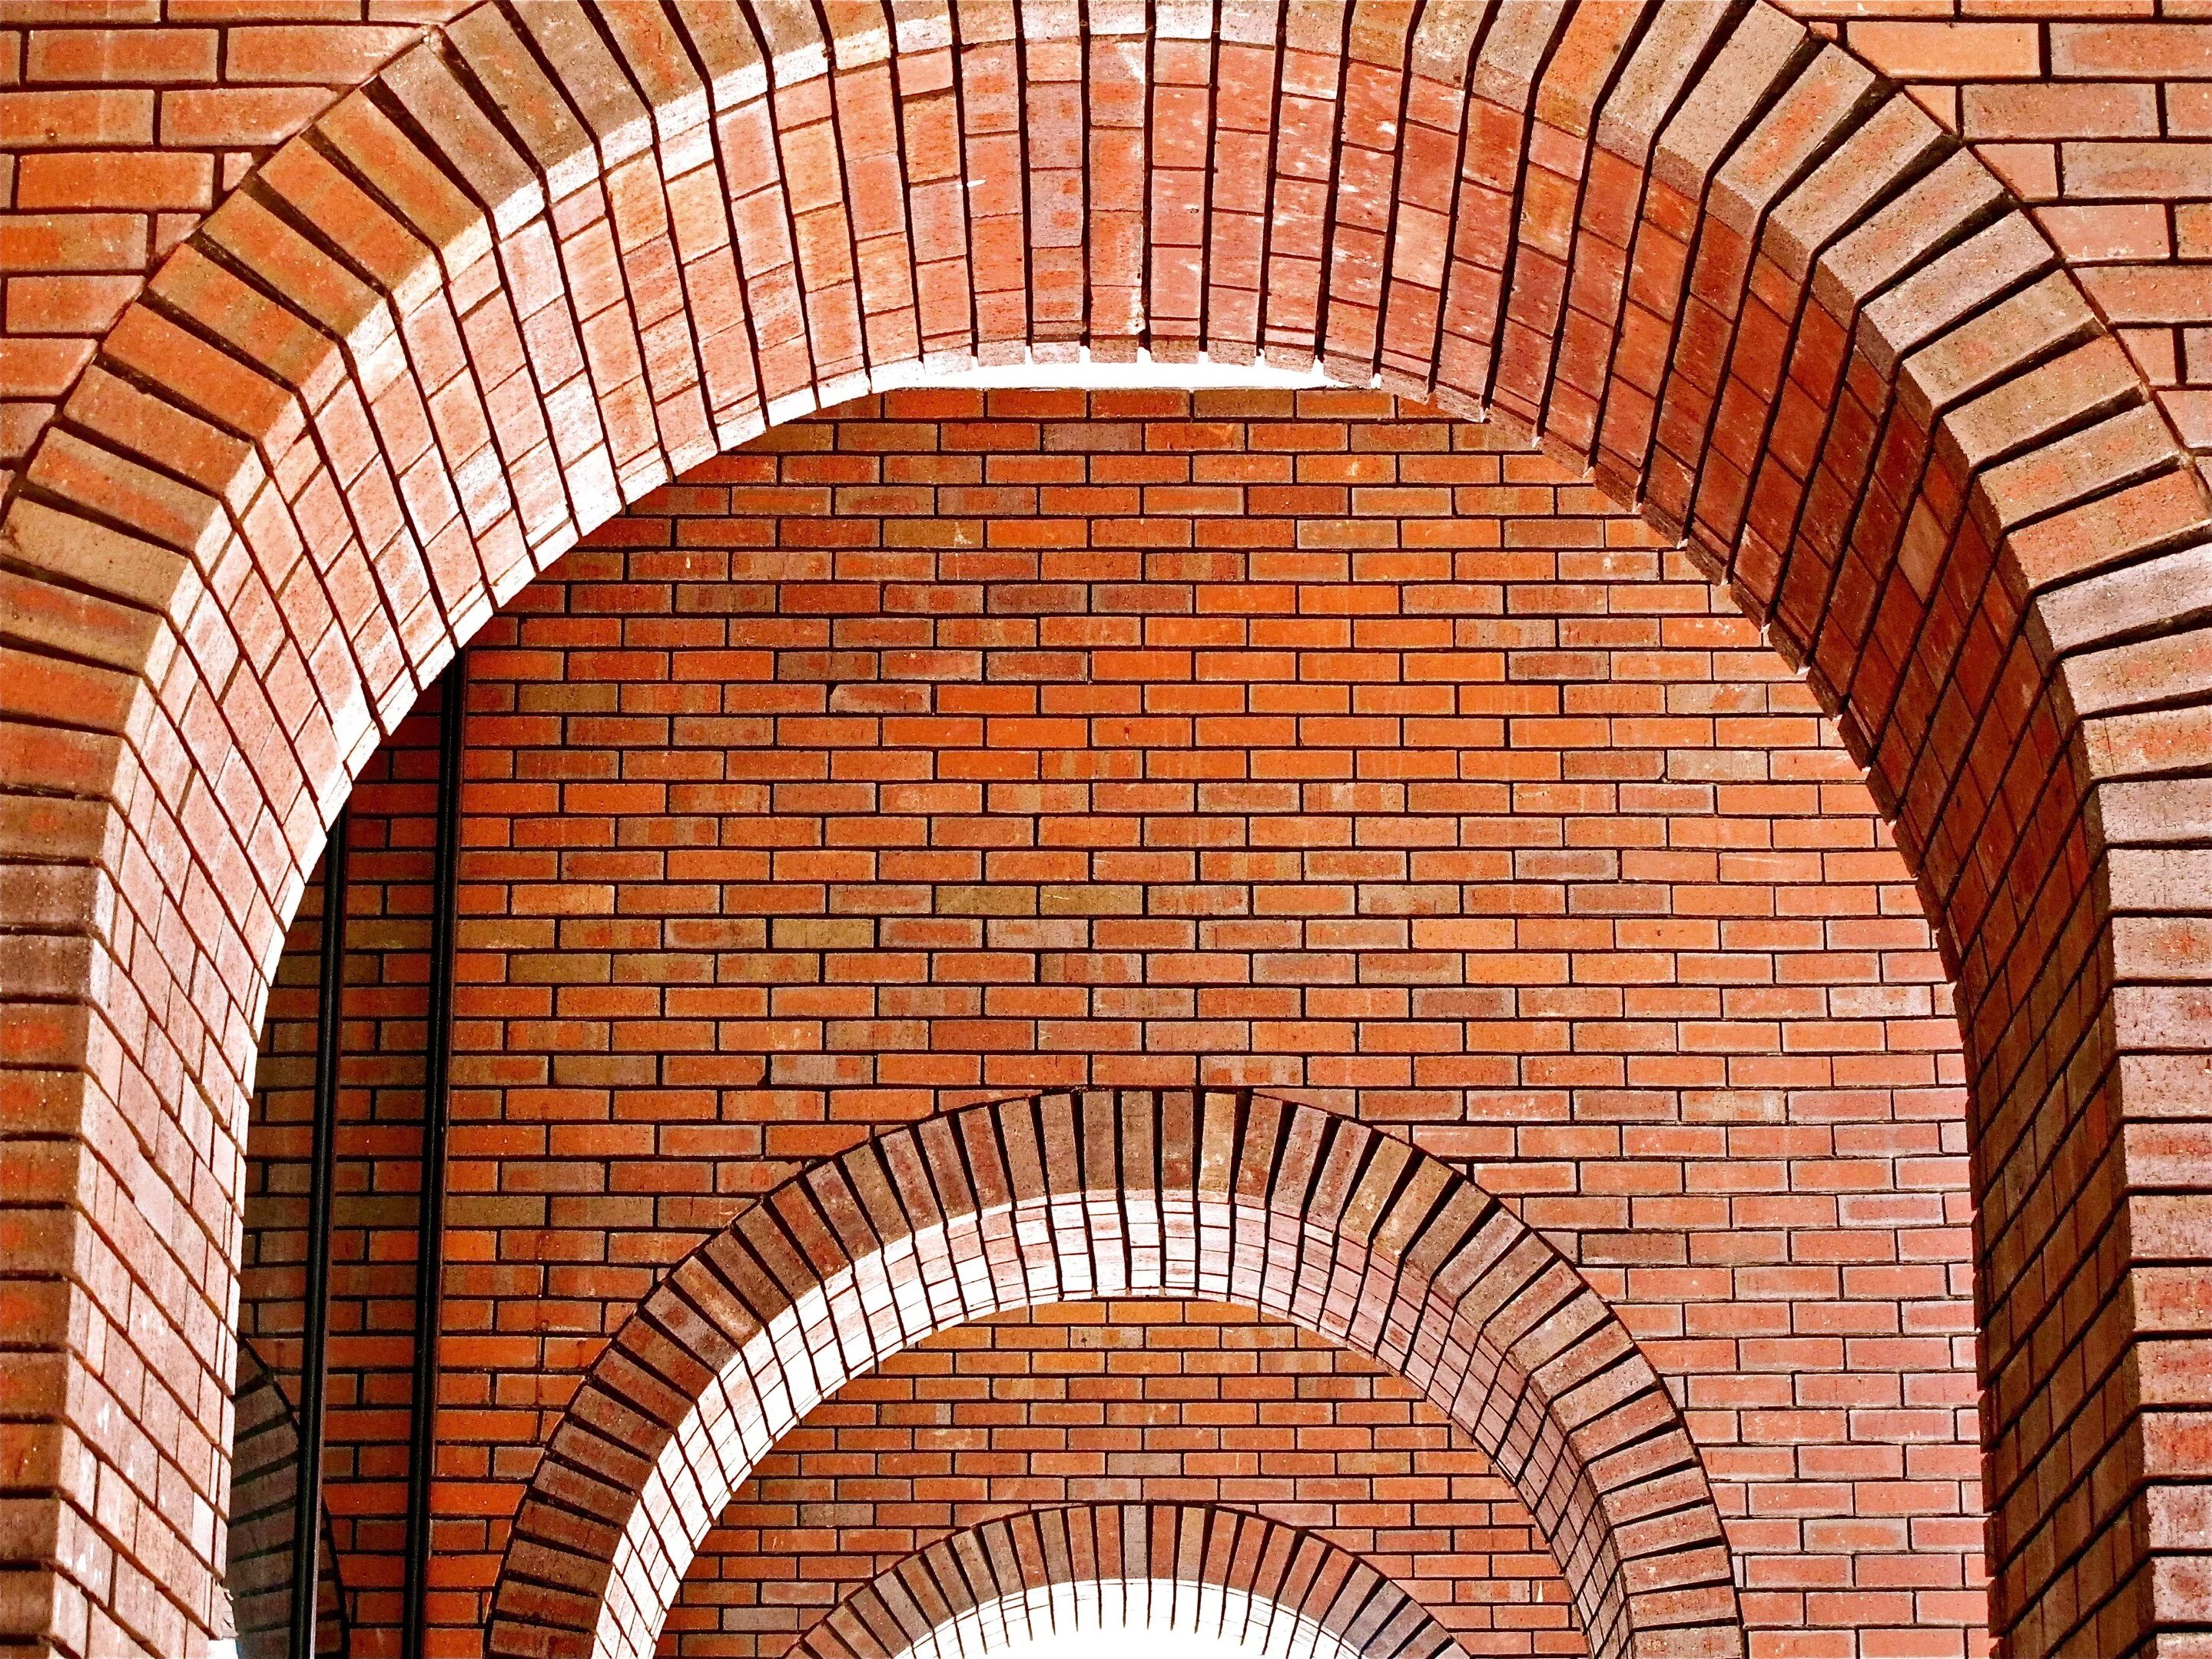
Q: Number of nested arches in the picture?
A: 3